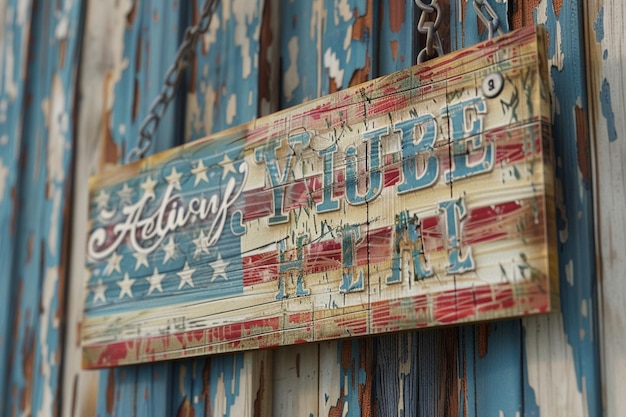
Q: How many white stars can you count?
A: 15